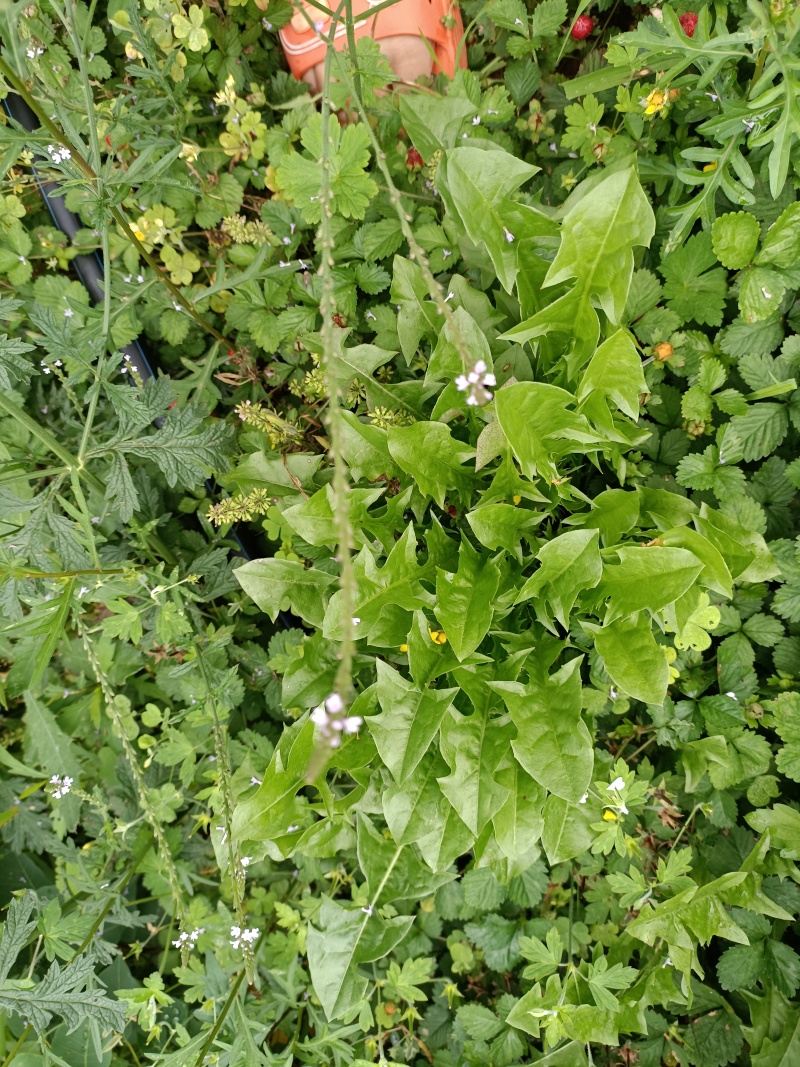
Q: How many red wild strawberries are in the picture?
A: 3